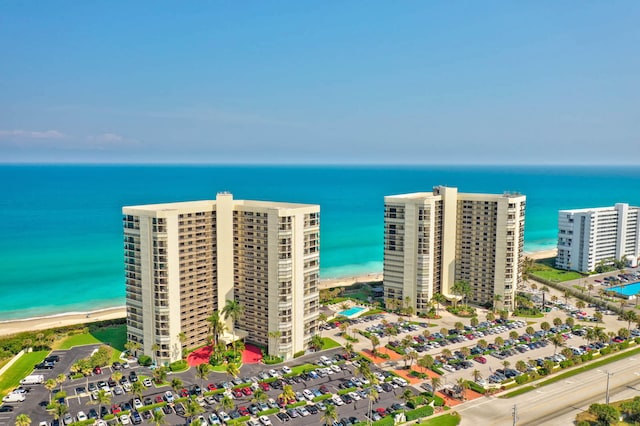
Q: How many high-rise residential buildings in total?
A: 3